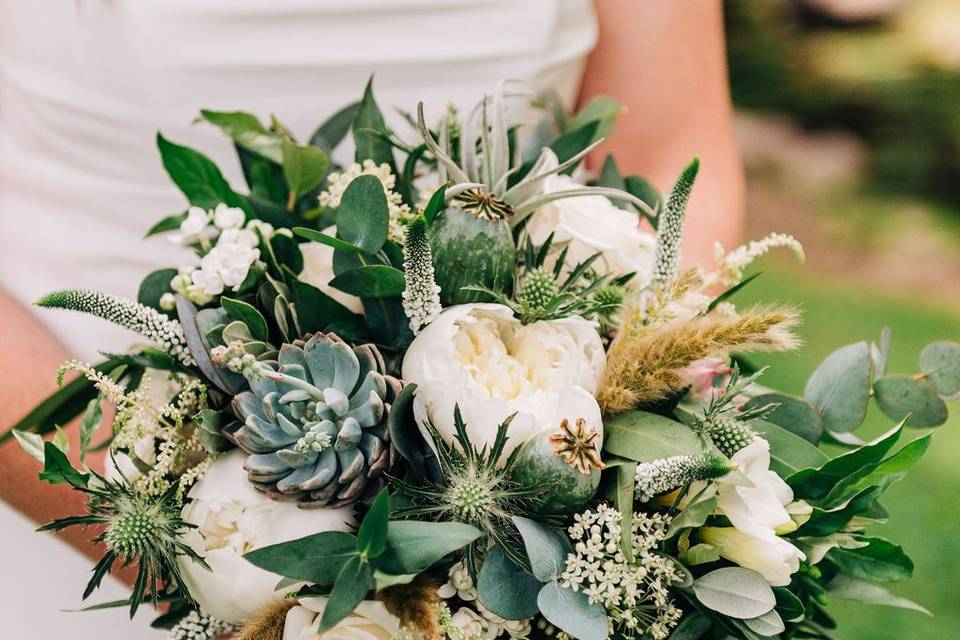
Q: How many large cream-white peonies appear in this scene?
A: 2